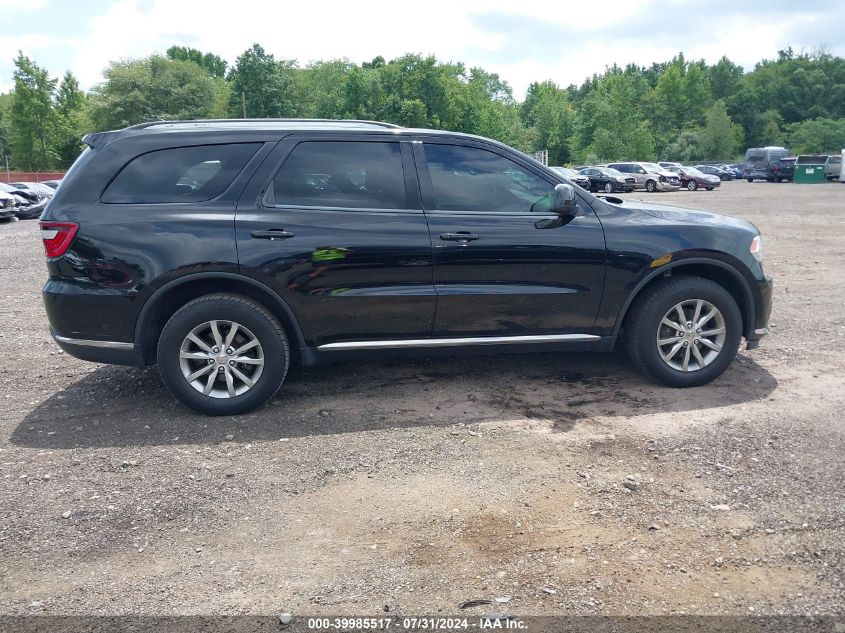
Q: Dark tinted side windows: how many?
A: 3